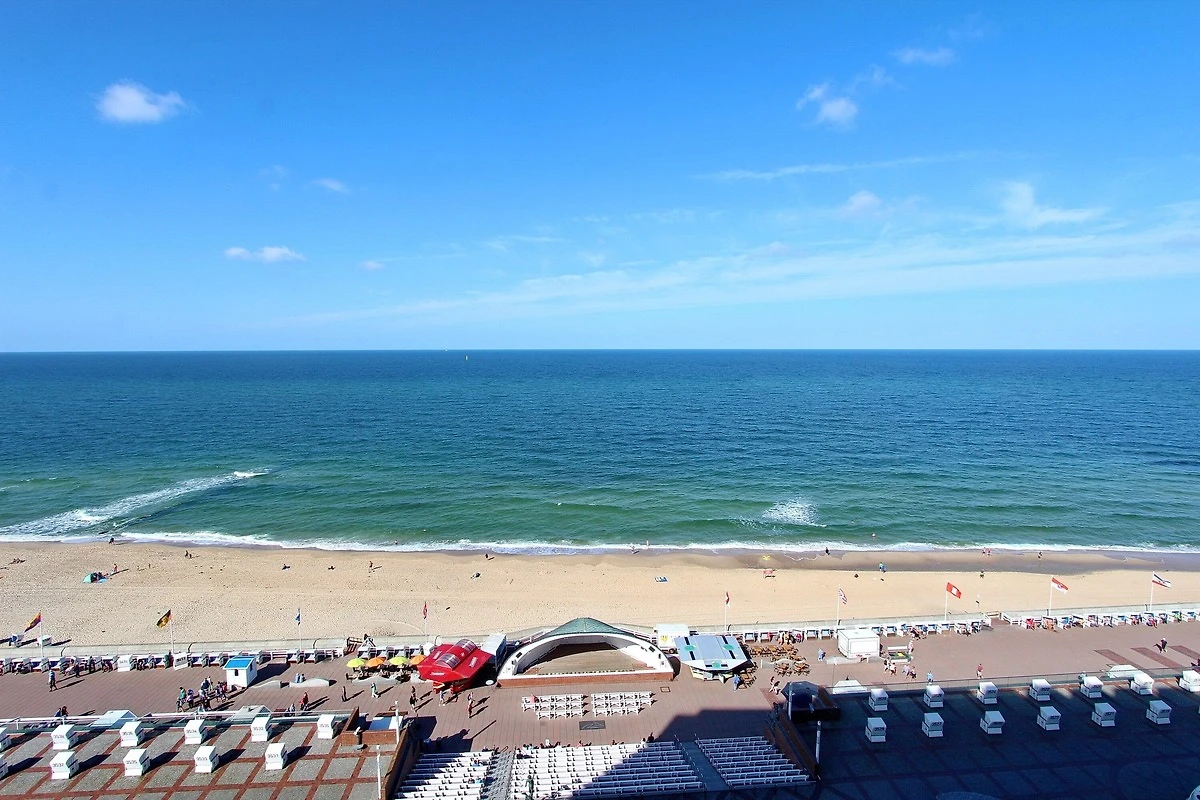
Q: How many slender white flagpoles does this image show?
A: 9